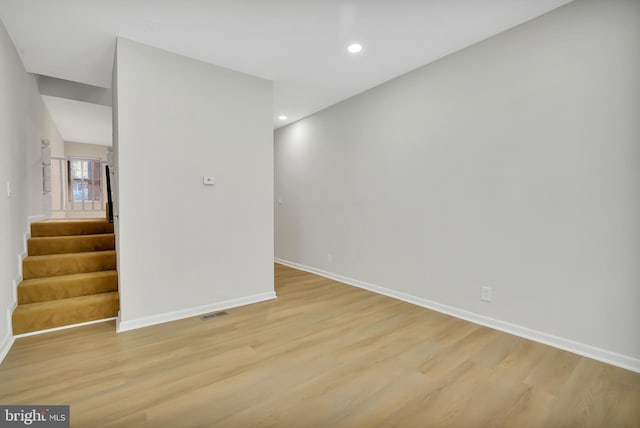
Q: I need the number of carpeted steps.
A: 5